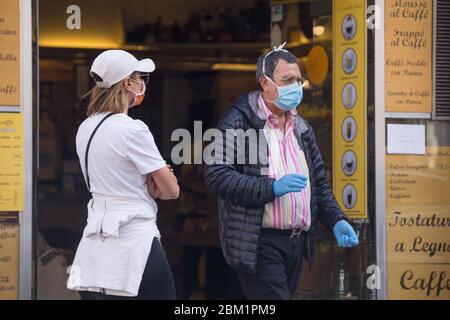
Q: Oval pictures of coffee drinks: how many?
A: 6